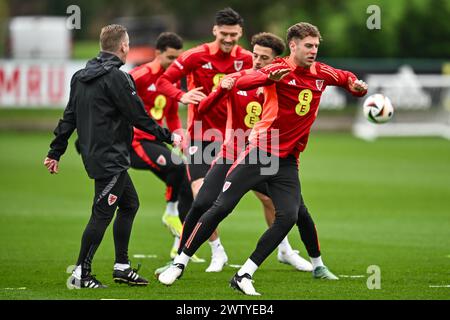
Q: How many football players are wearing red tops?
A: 4